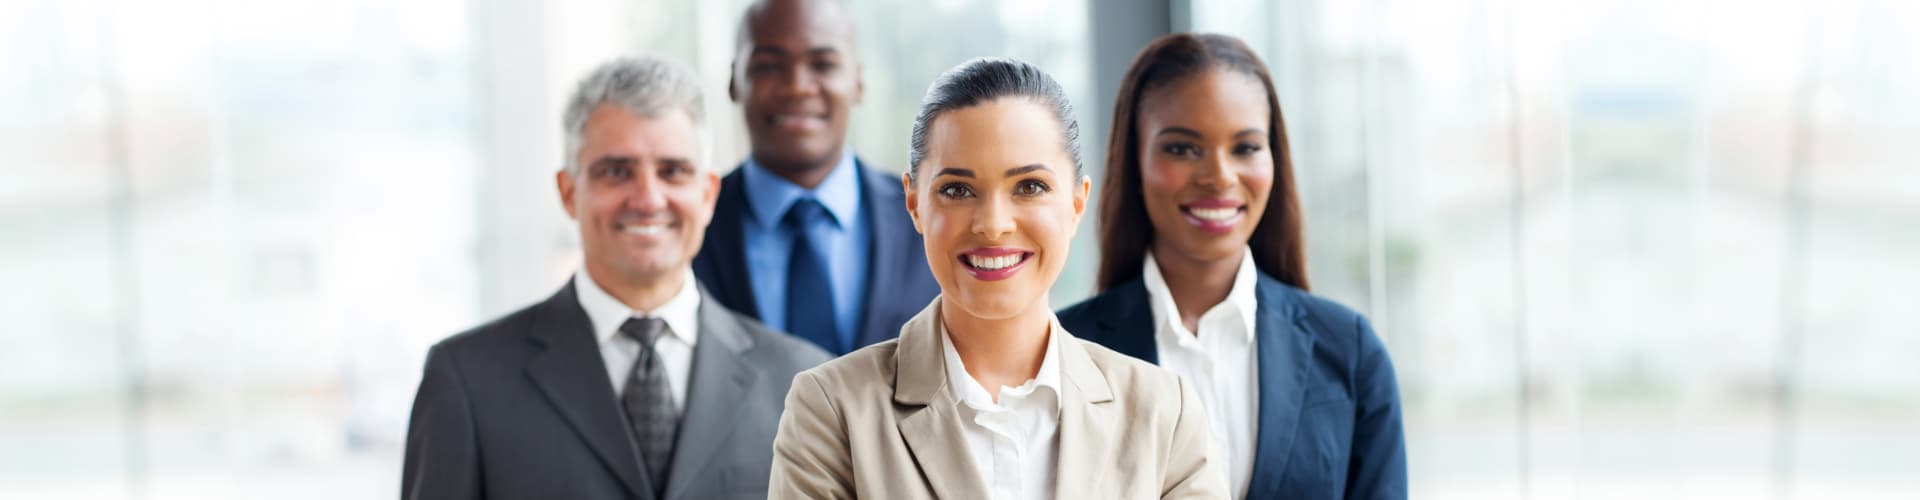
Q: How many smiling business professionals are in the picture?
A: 4